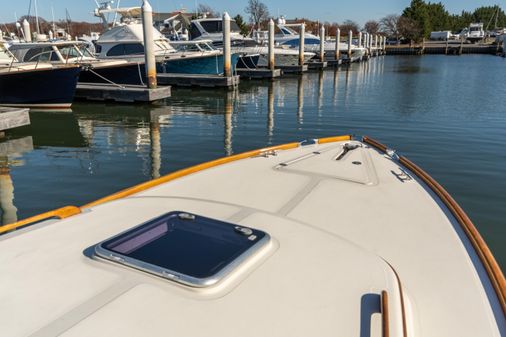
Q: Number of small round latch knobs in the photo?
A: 2